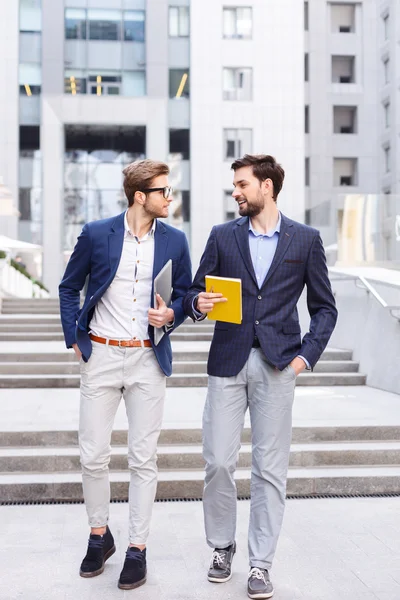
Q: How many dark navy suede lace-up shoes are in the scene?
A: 2